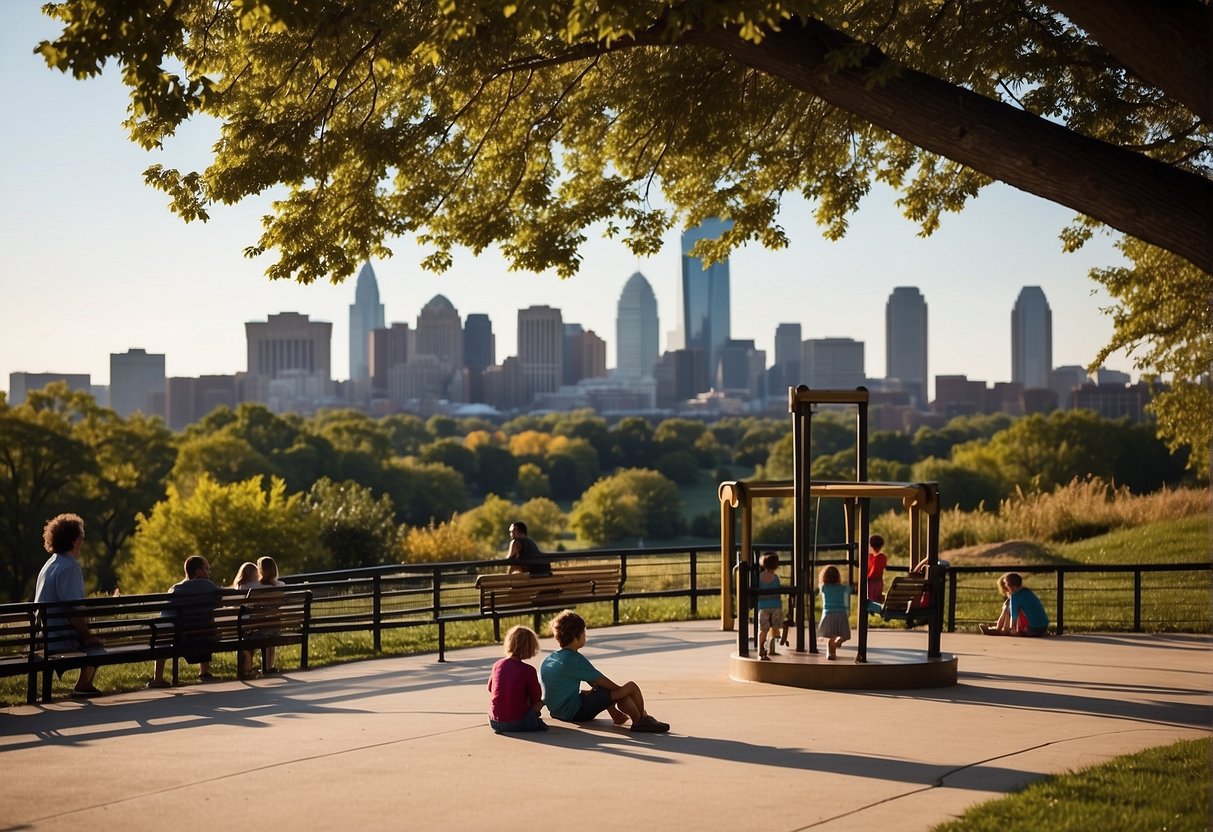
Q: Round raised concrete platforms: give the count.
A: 1